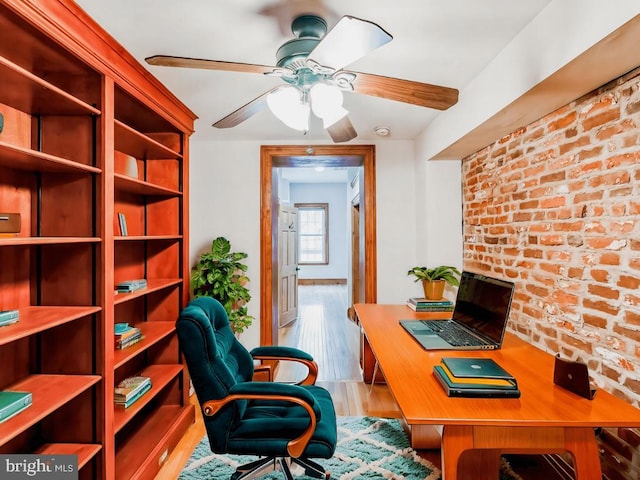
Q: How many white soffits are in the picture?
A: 1